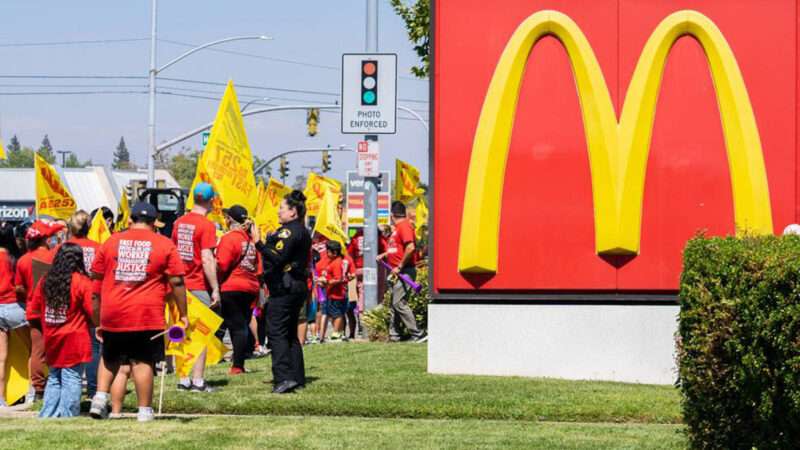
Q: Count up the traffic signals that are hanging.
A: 3